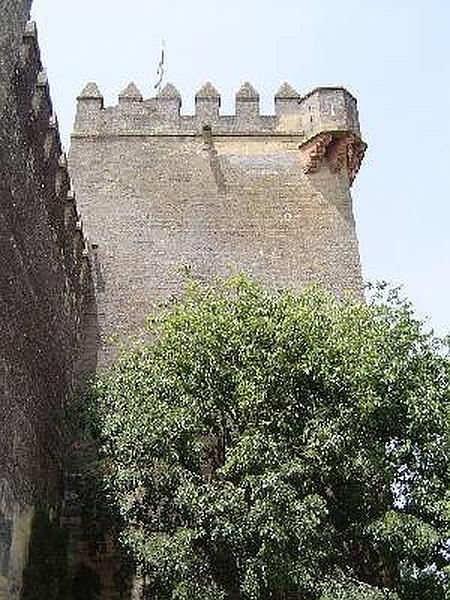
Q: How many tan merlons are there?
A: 6